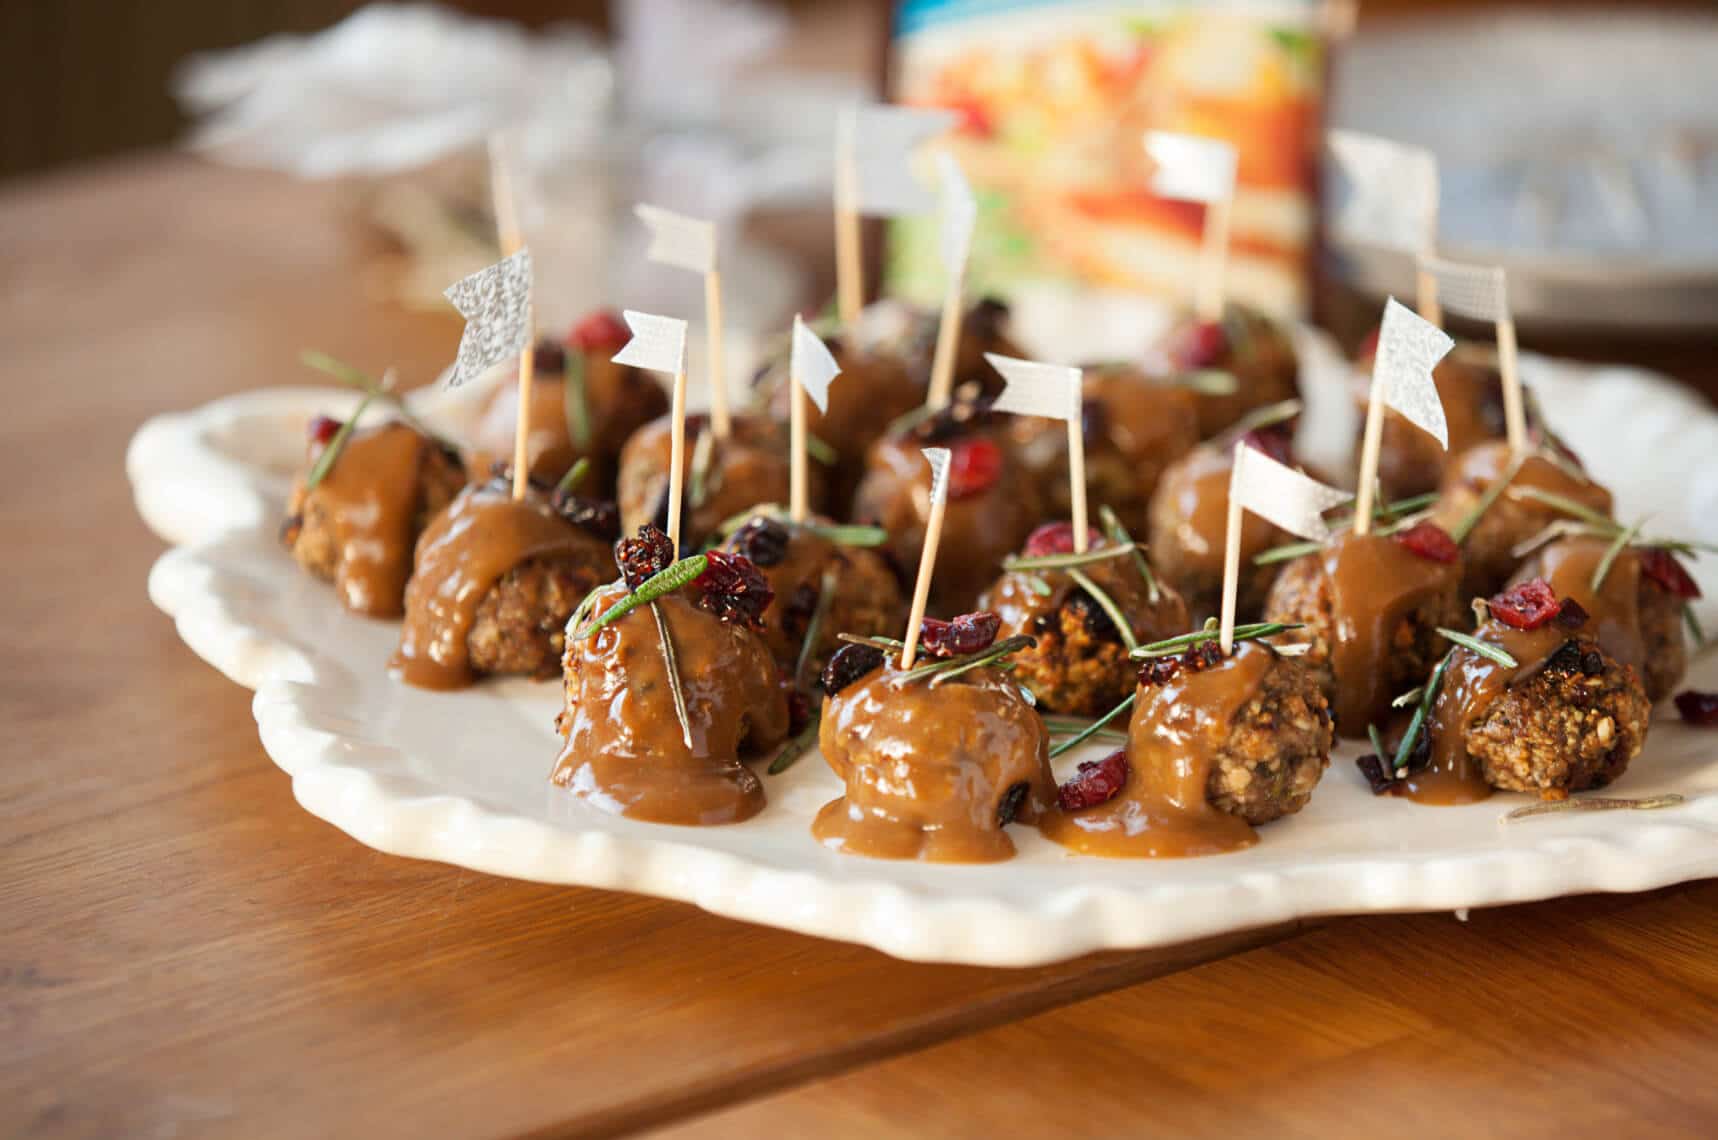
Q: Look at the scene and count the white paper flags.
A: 13